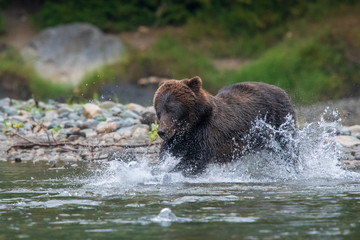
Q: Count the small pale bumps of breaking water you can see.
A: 1